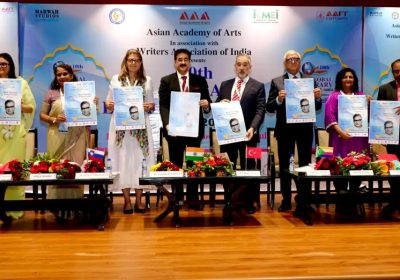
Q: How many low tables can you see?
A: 3